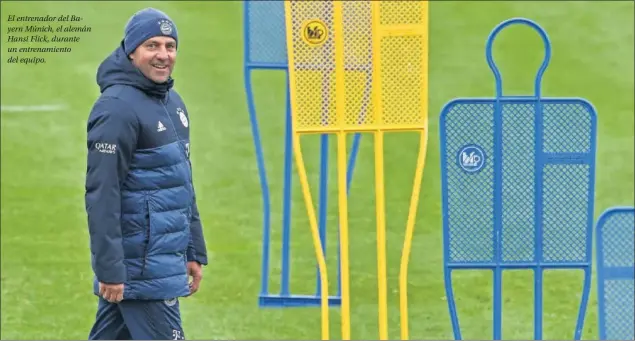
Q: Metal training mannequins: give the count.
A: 4